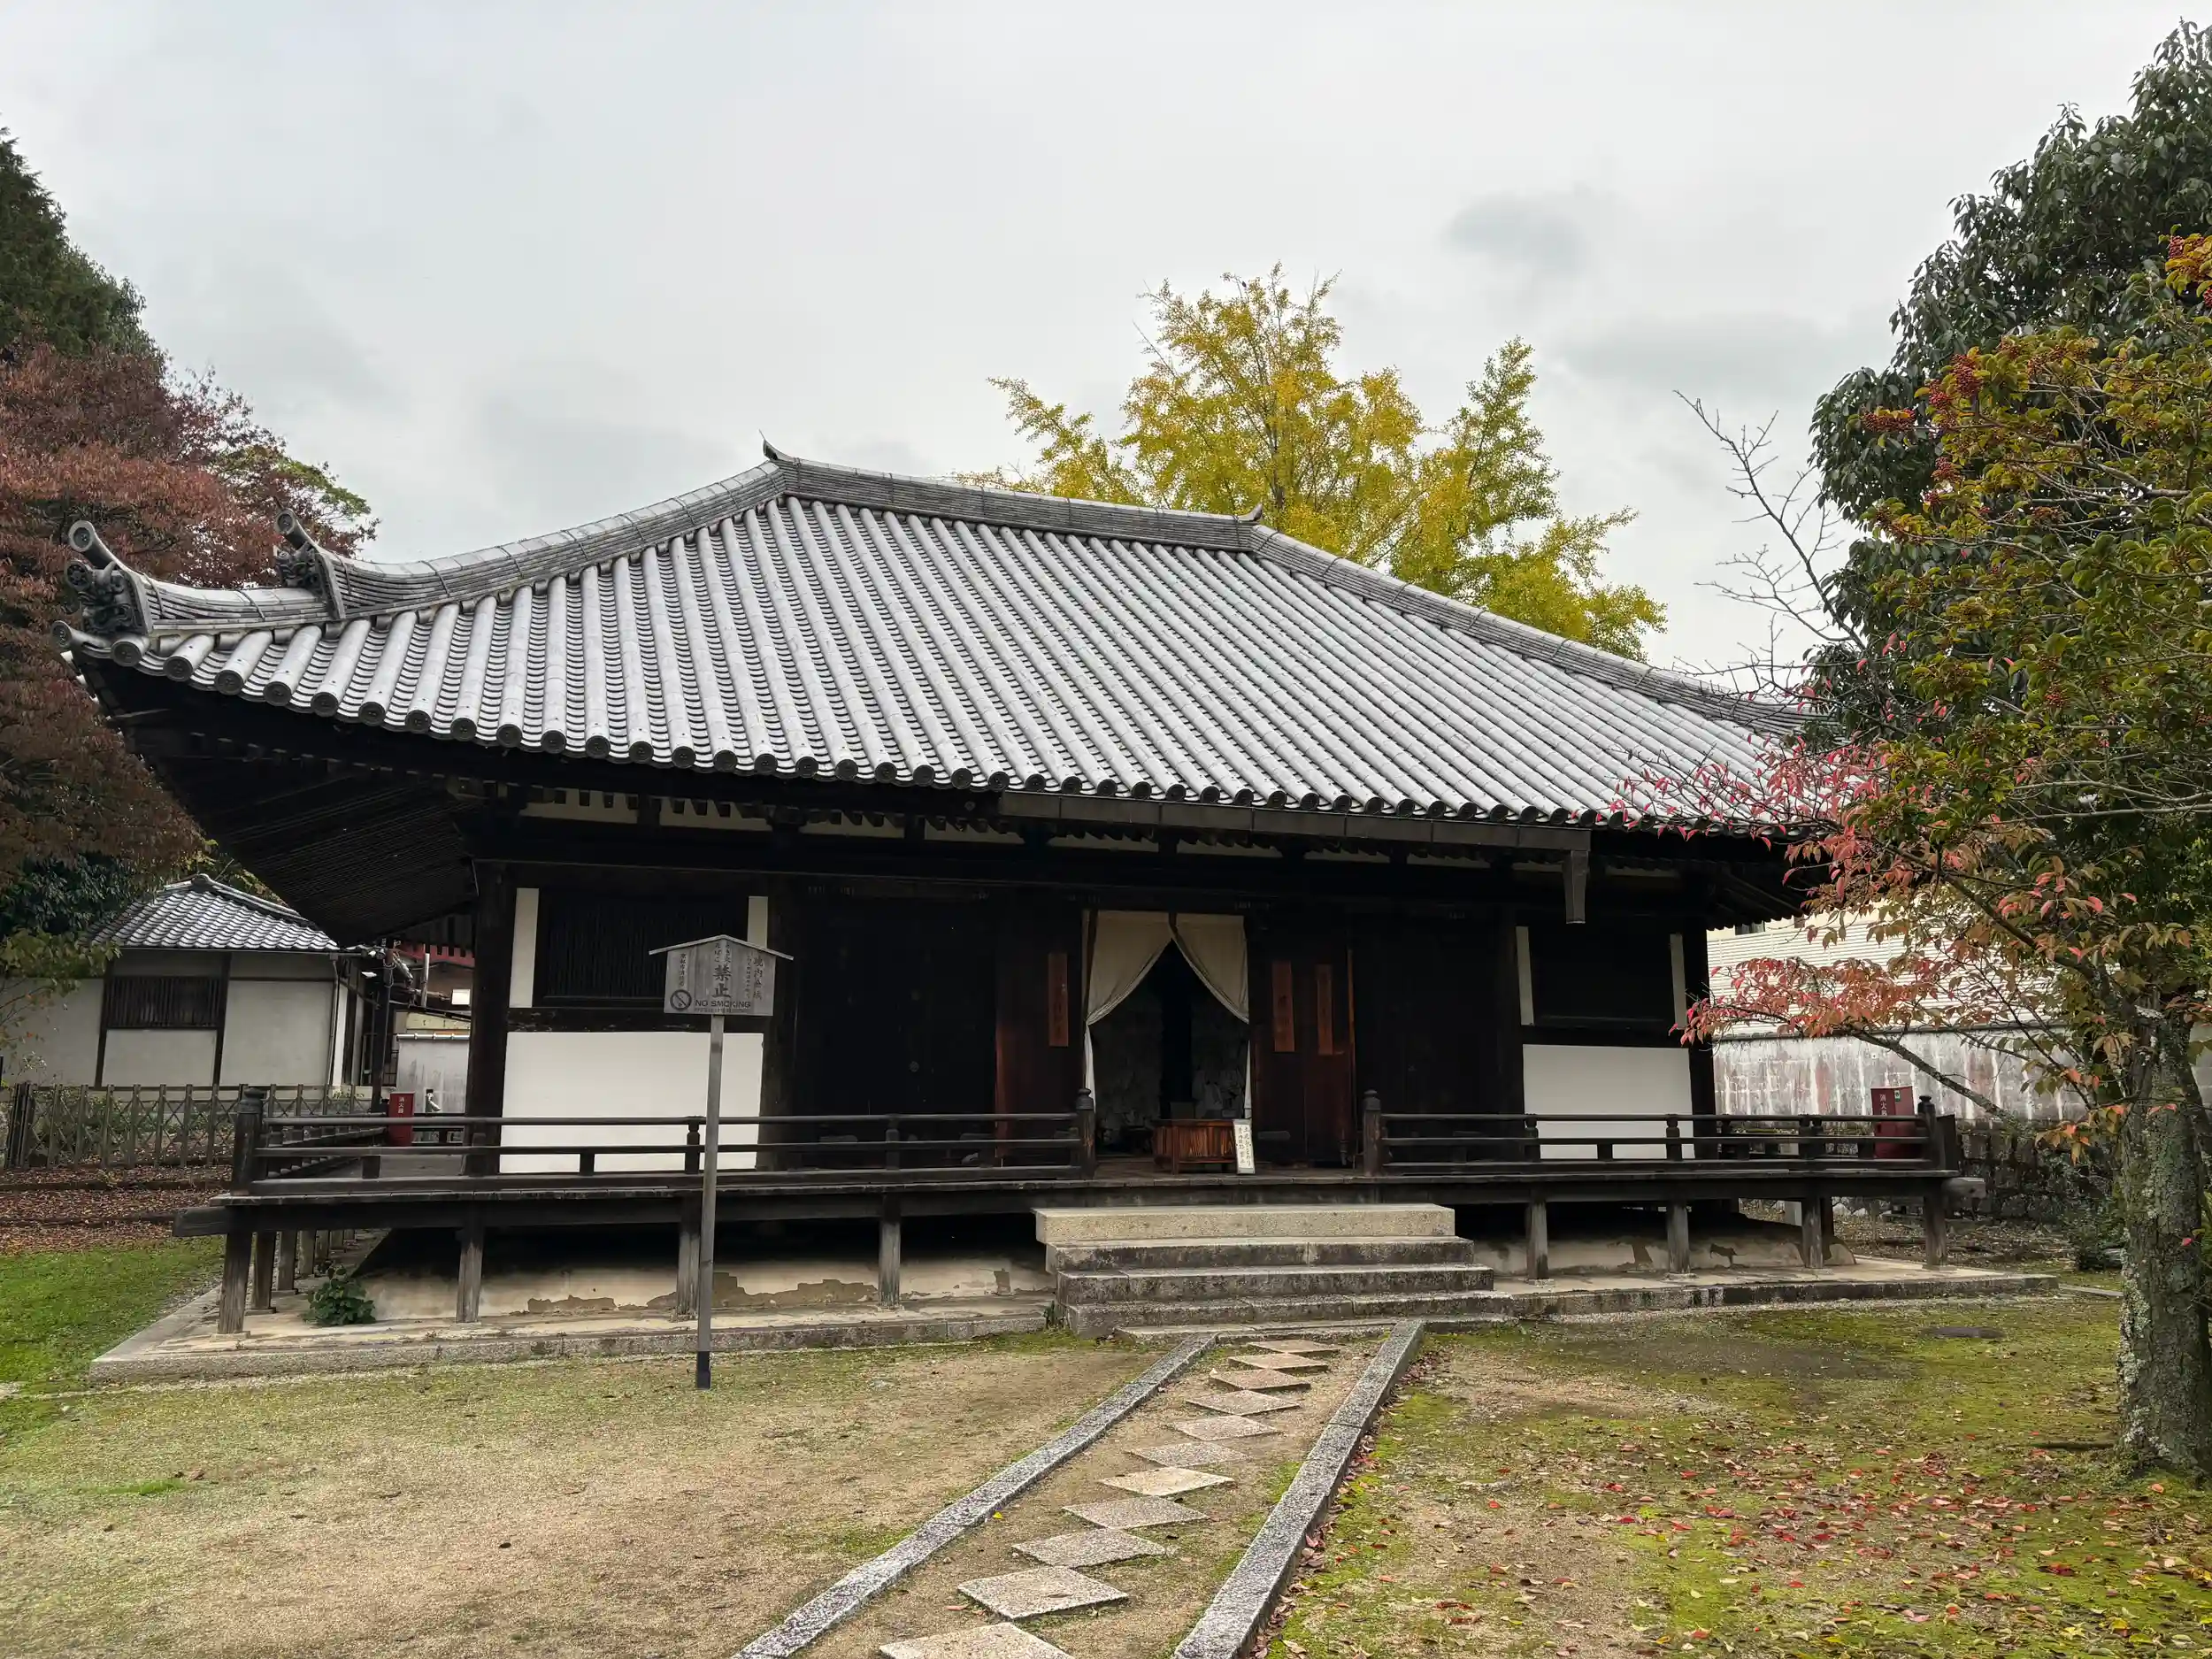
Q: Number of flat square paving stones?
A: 11